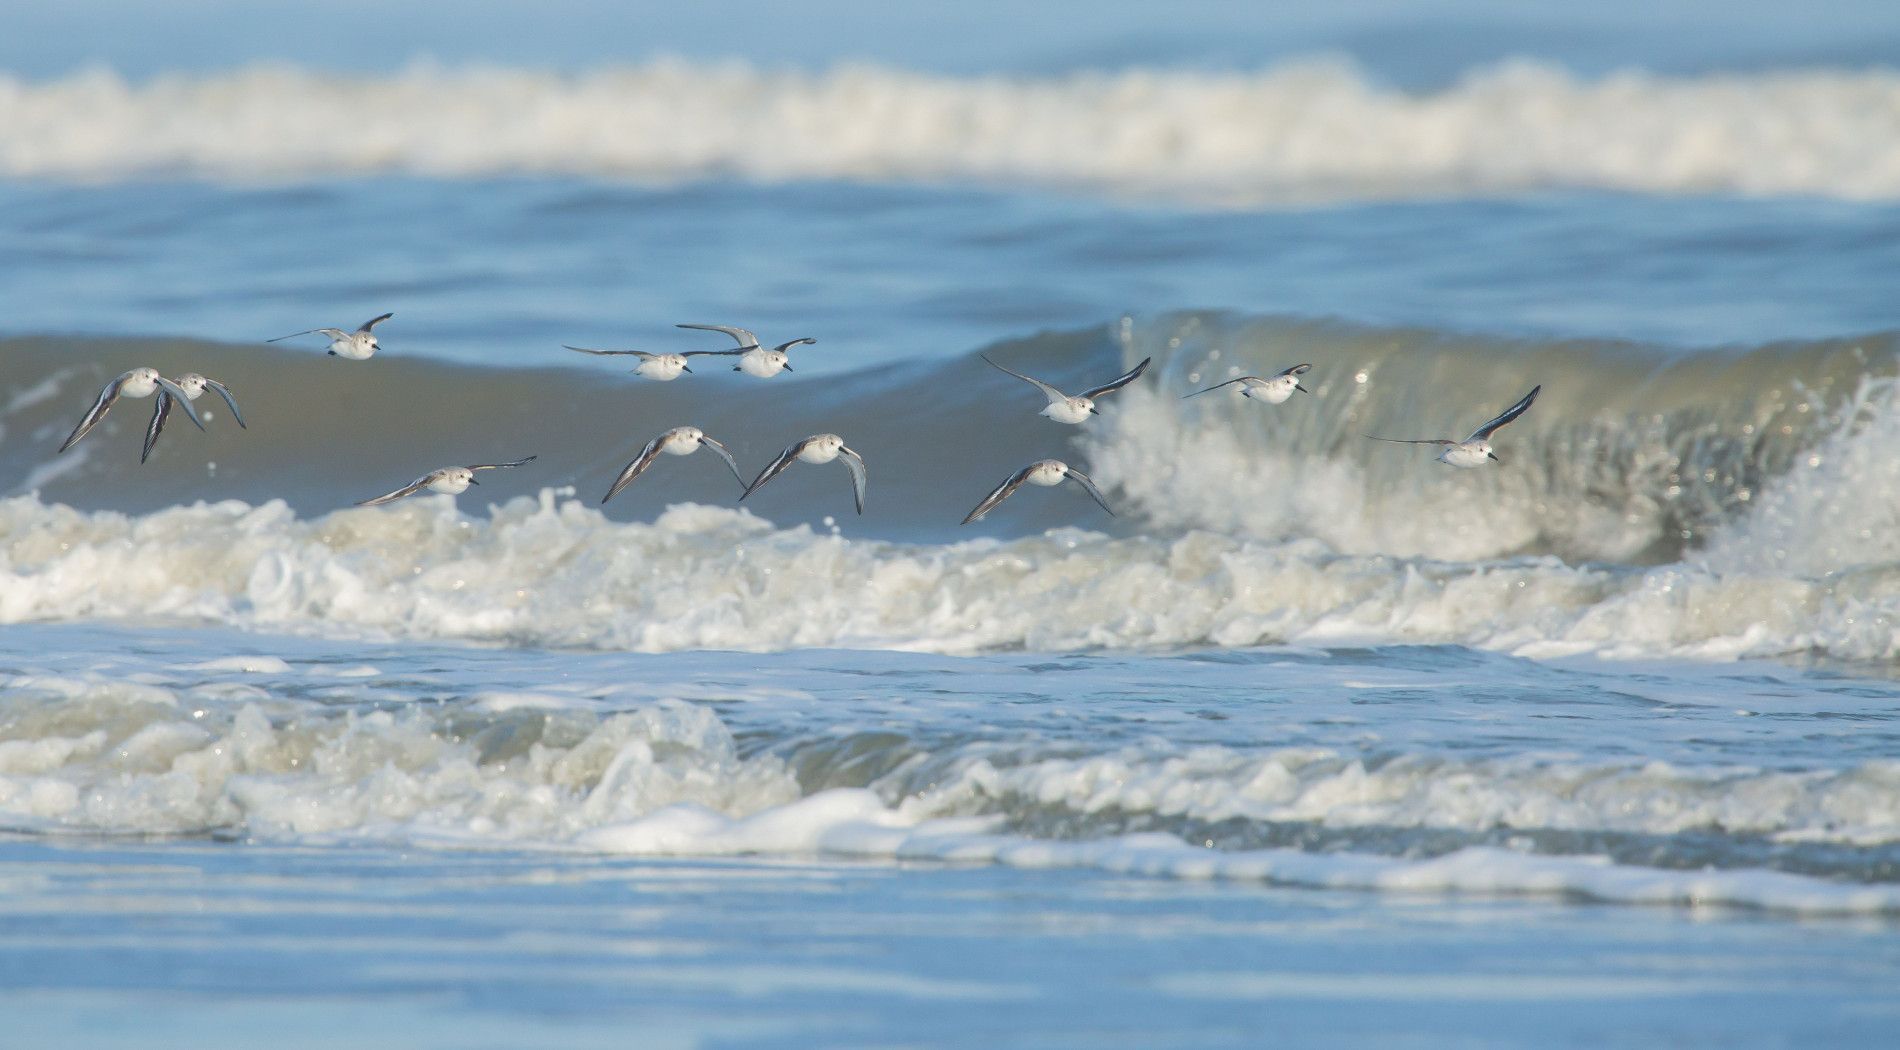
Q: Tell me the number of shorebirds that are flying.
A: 12